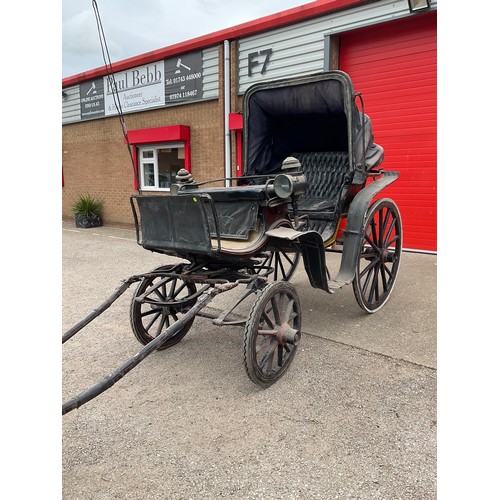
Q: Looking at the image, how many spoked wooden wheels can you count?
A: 4